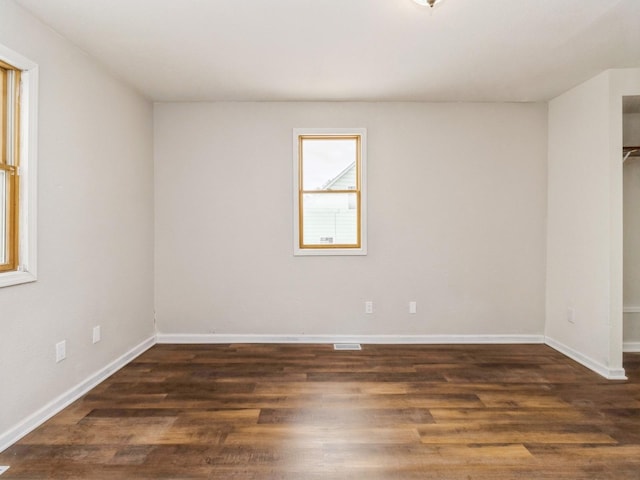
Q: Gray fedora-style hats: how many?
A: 0